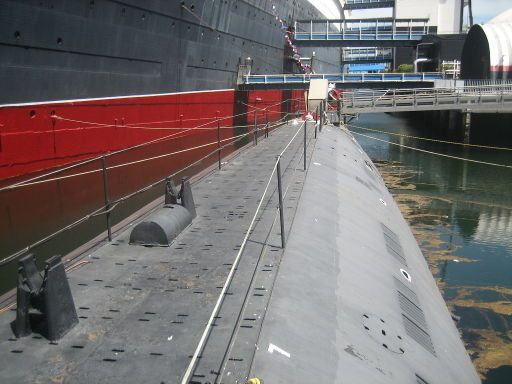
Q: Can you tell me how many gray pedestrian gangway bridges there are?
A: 1